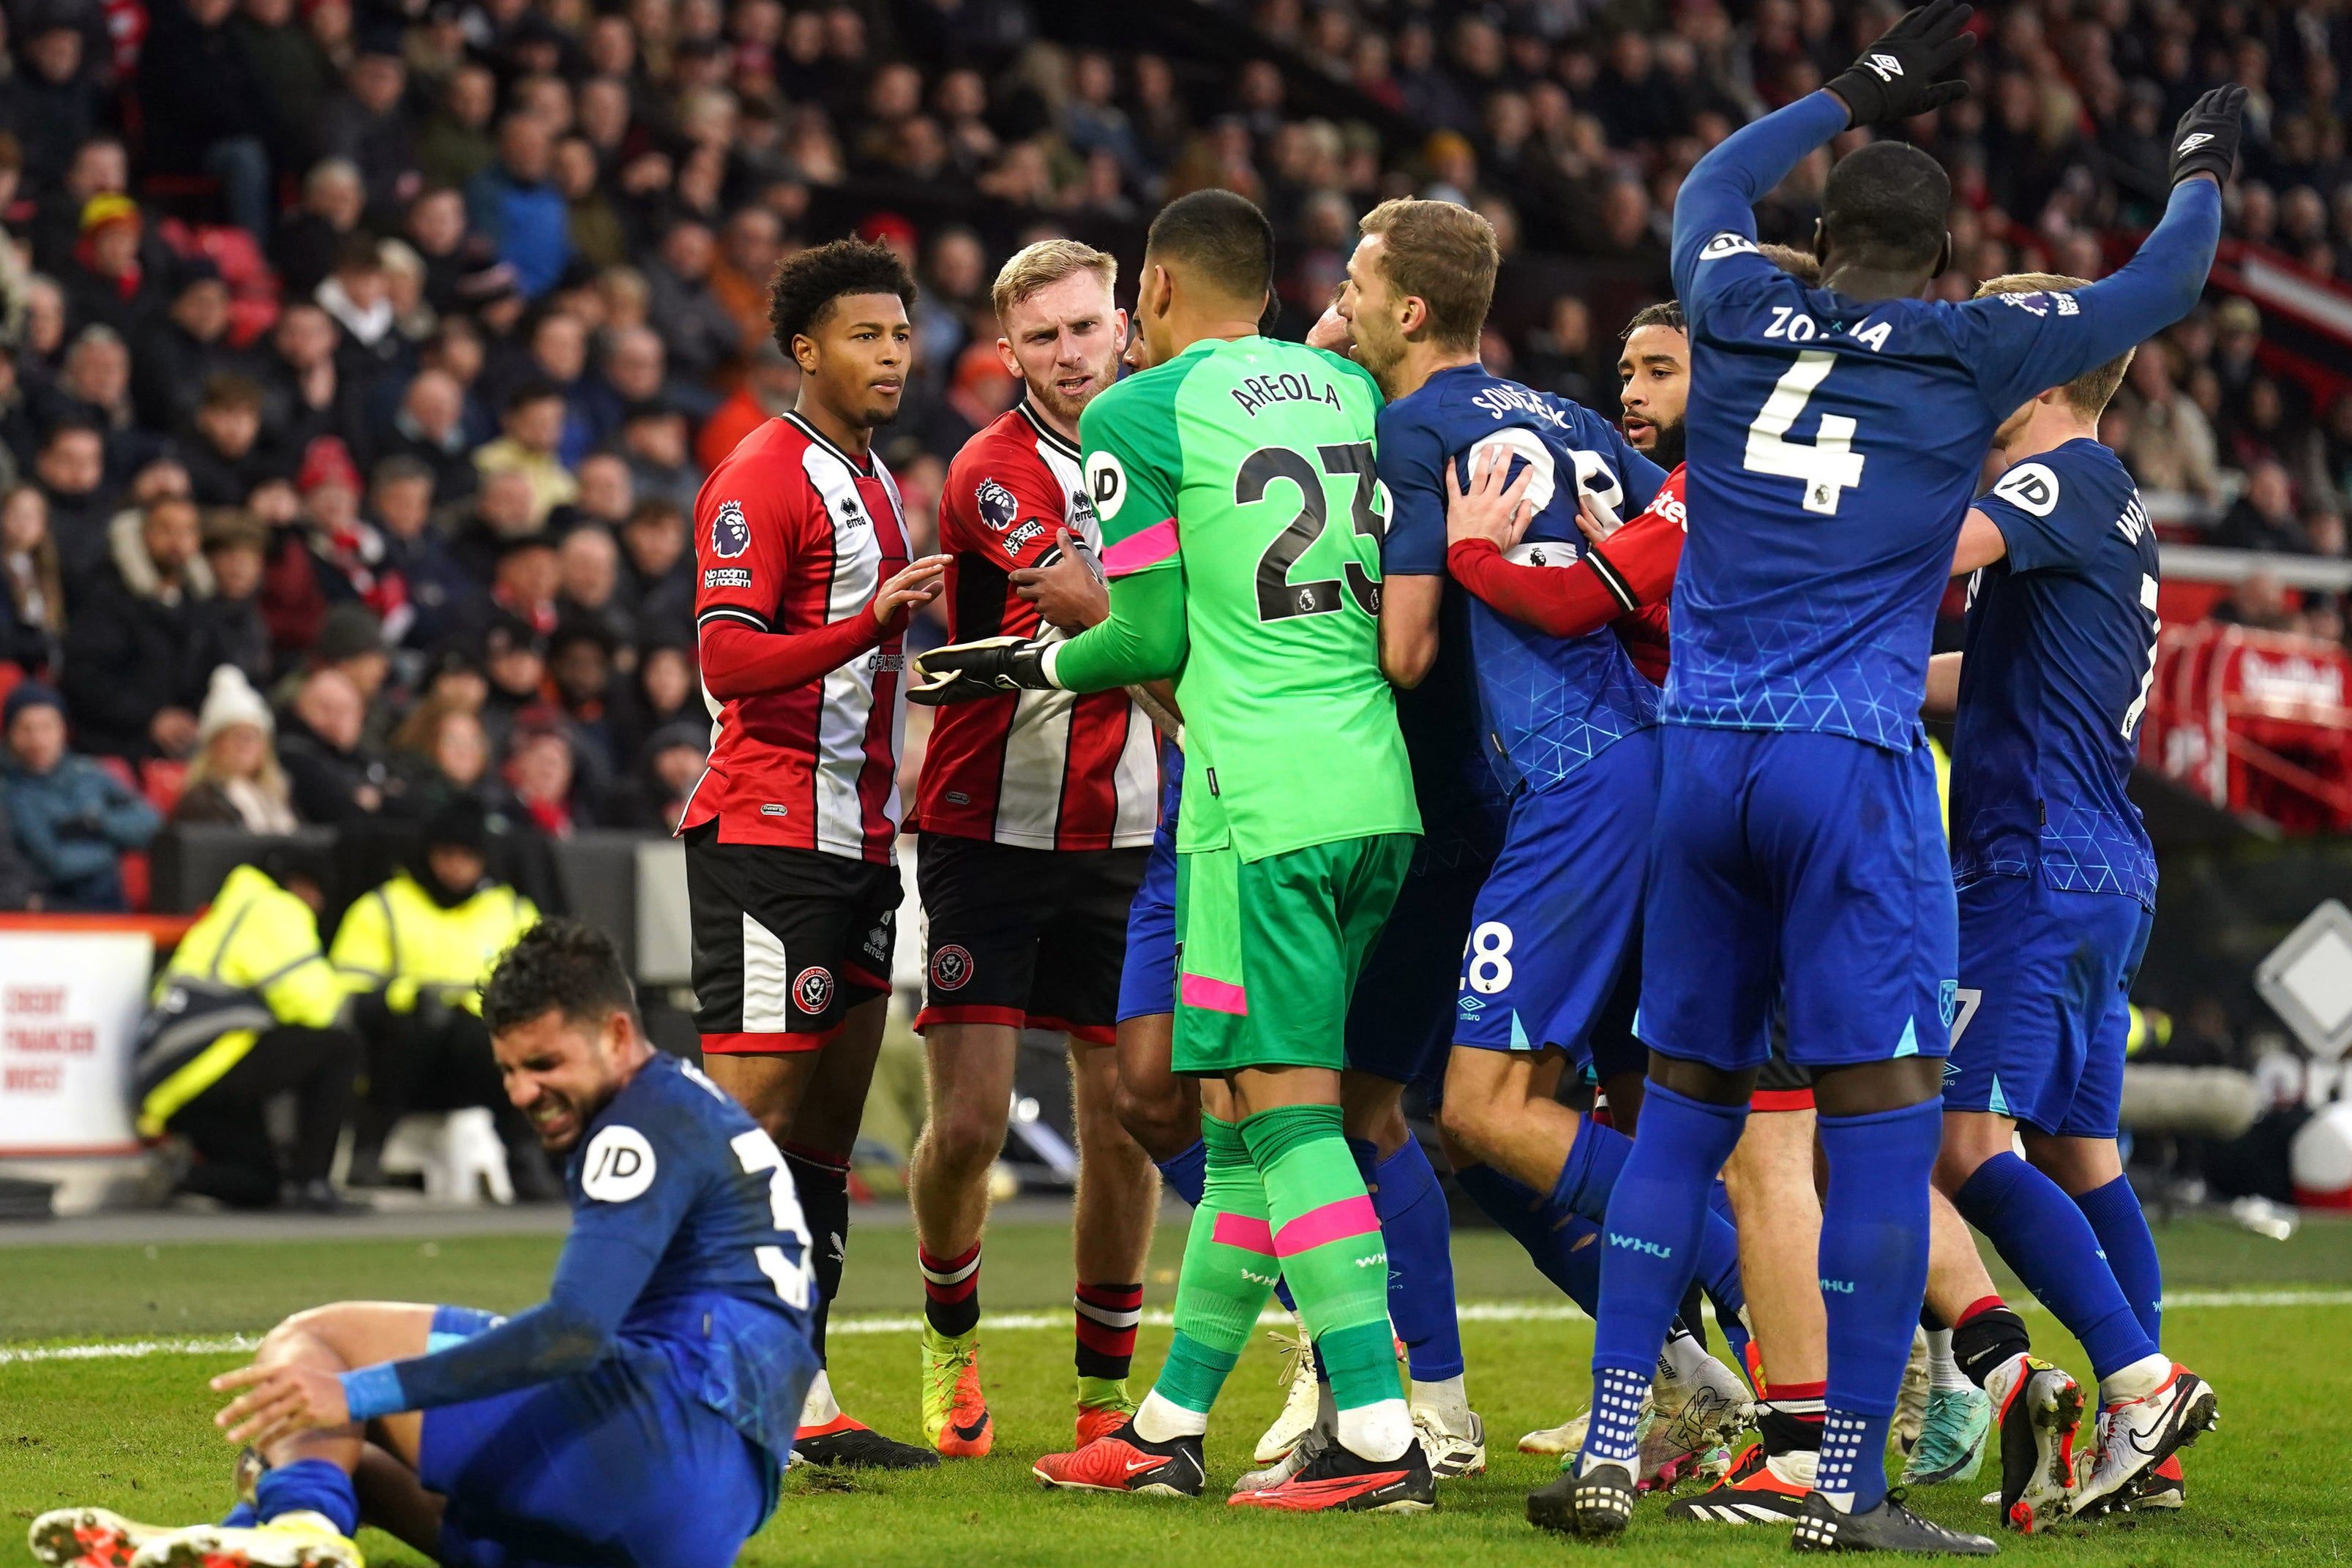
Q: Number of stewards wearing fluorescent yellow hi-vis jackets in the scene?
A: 2